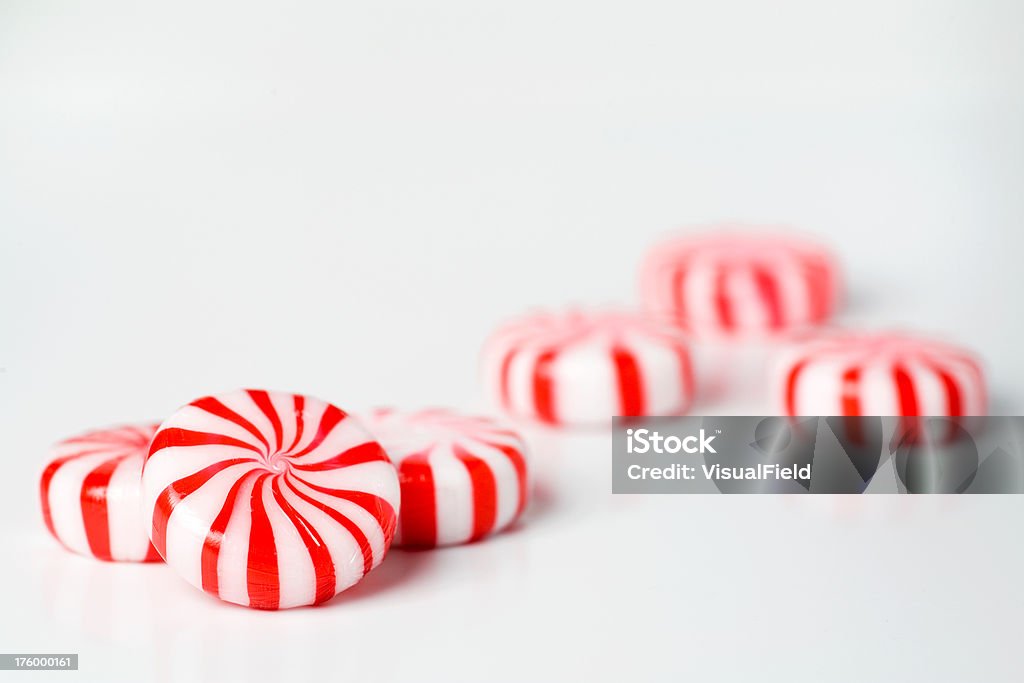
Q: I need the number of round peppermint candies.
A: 6